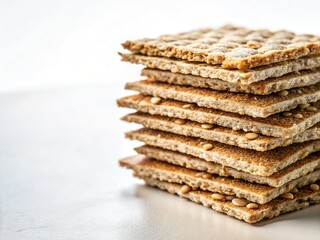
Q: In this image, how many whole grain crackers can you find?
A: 10